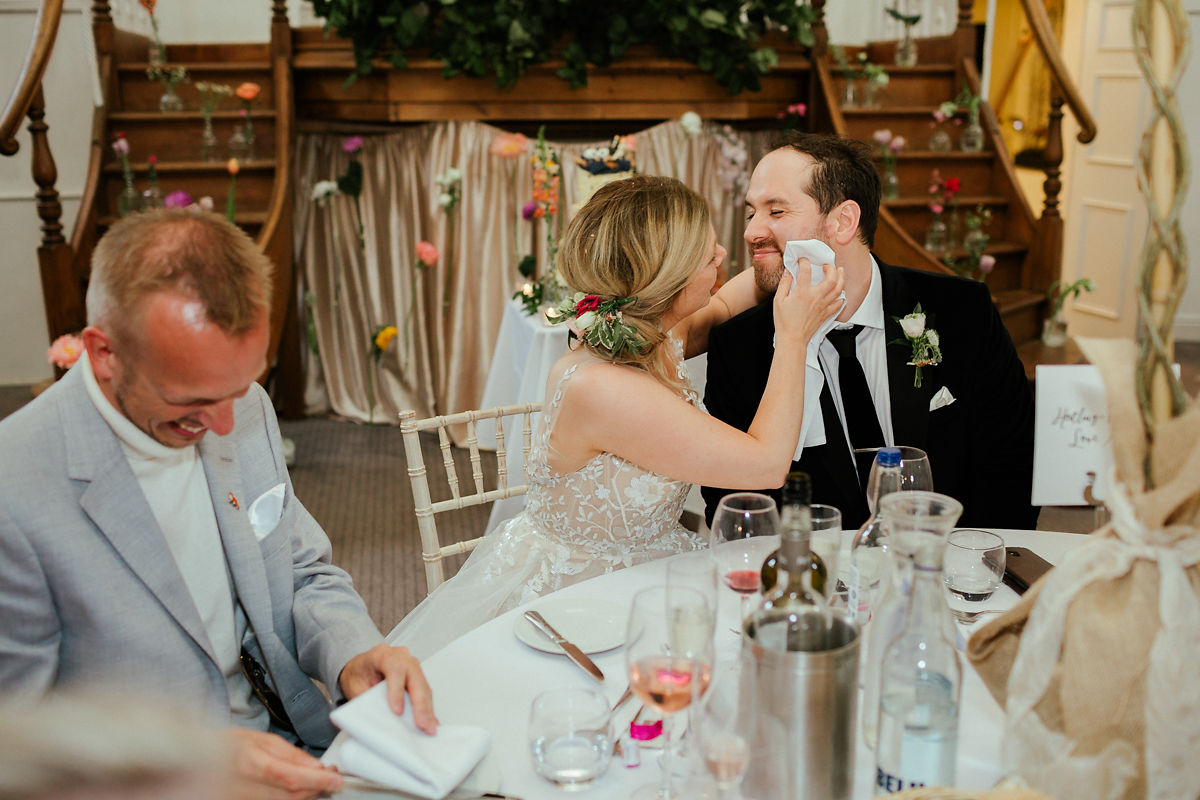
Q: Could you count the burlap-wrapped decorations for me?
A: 1